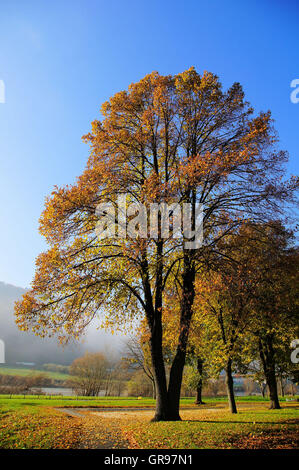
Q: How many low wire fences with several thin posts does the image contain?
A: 1